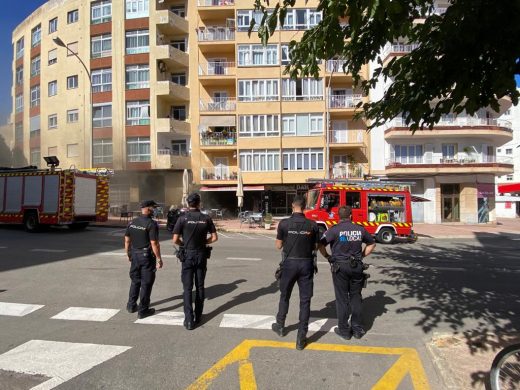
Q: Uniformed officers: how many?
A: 4